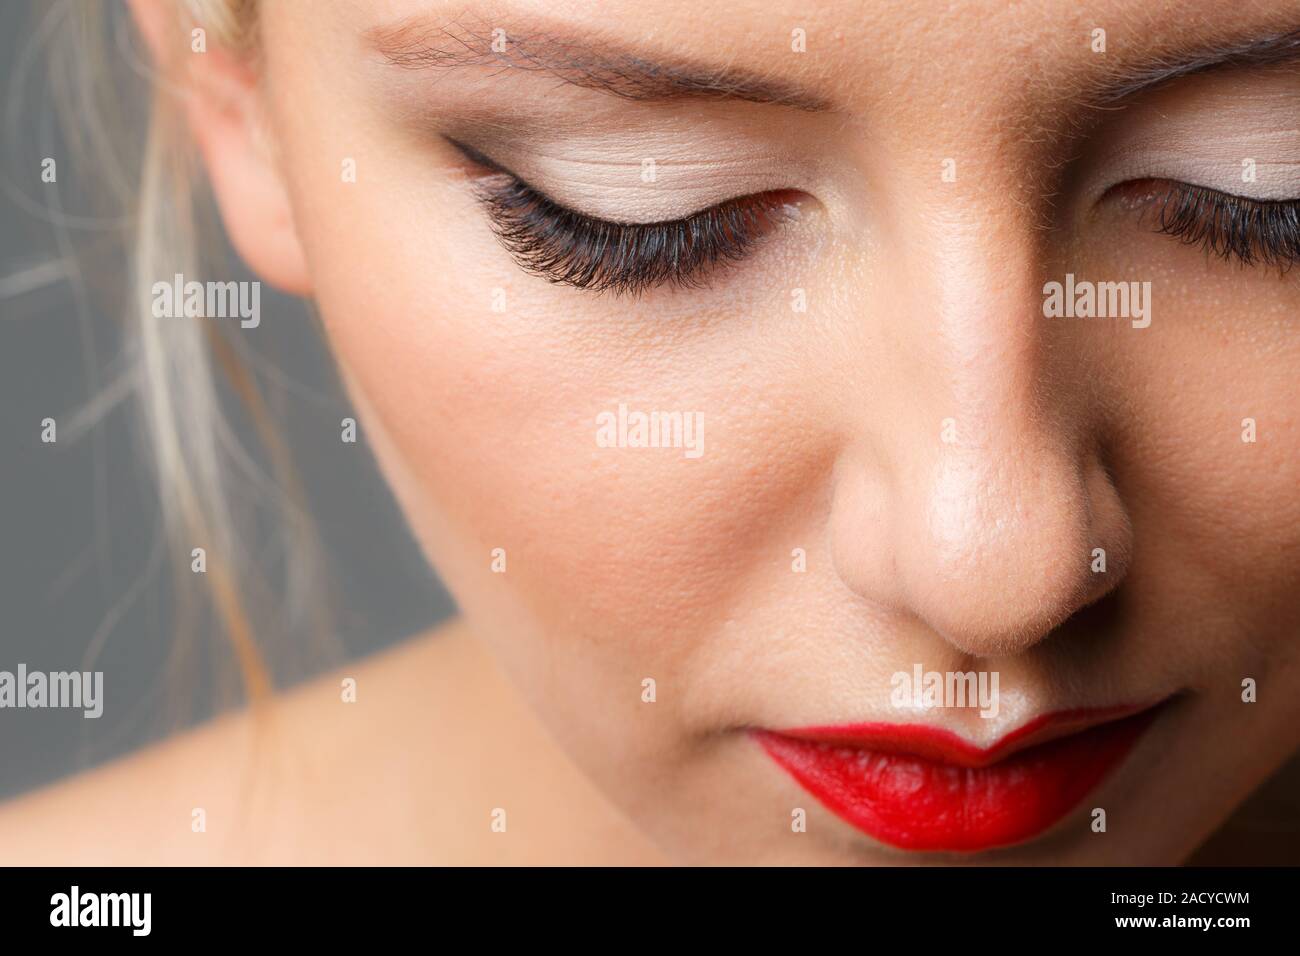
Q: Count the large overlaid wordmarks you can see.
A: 5